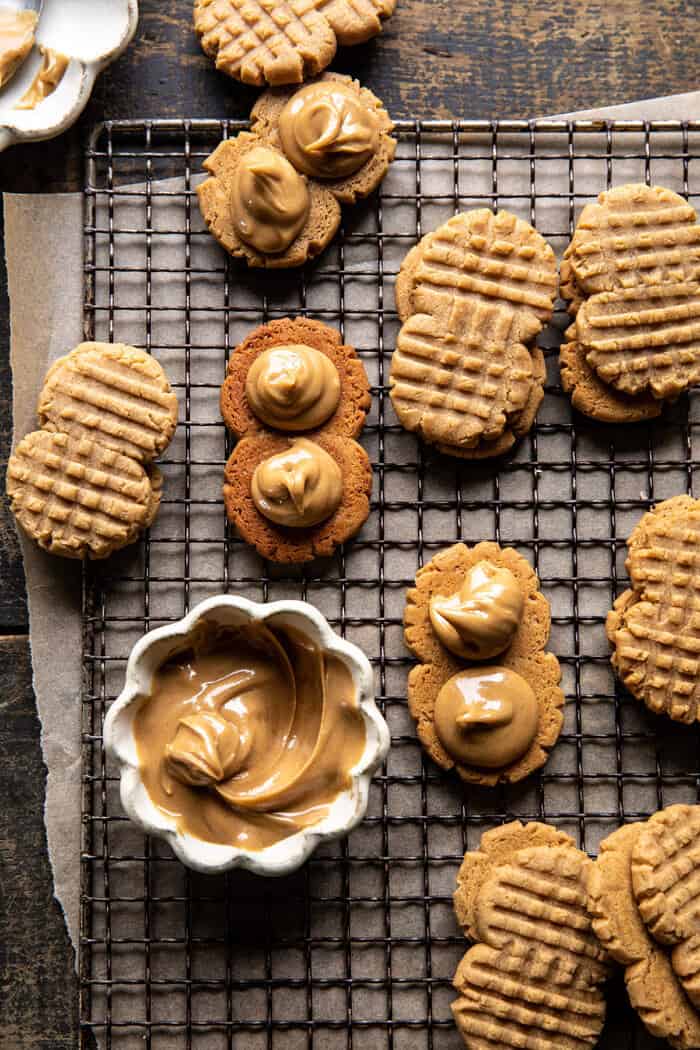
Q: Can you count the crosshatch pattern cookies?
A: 7